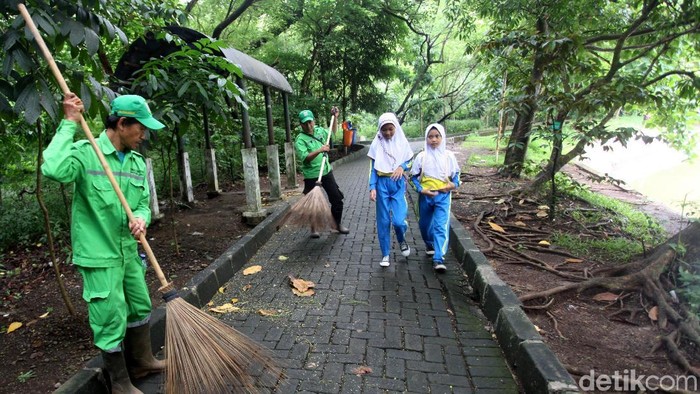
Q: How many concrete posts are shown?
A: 6